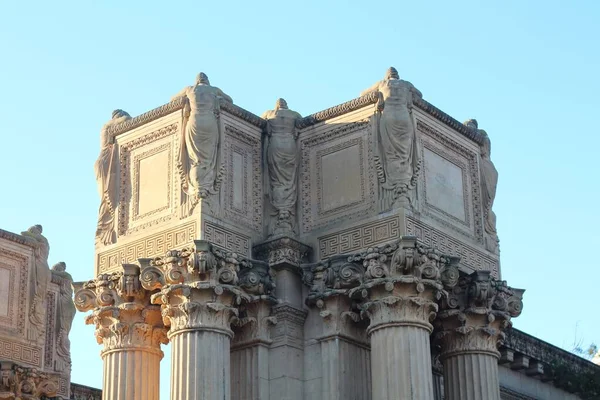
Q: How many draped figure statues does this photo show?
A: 7